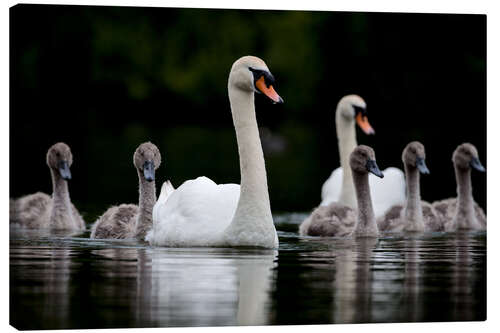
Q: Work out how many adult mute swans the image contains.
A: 2